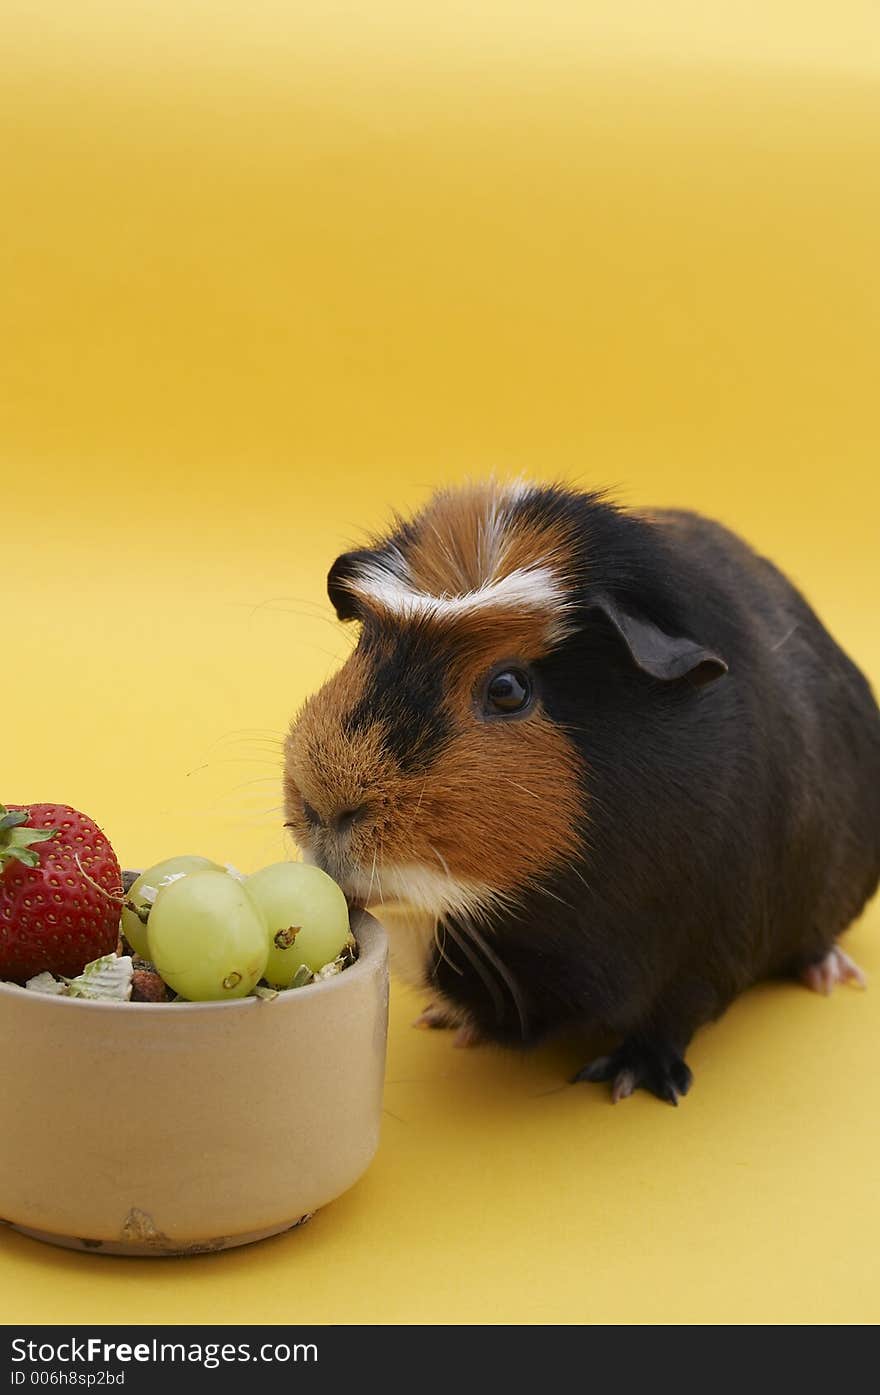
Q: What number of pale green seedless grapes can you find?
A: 3